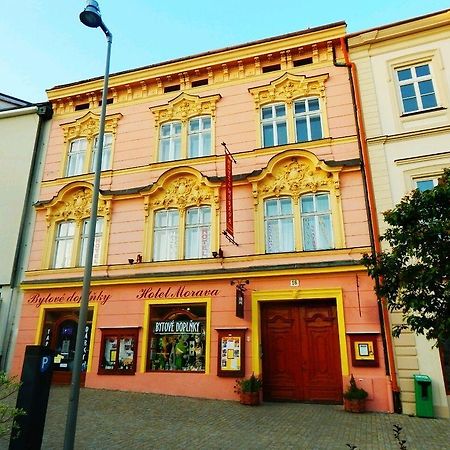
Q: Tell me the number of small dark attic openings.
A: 6